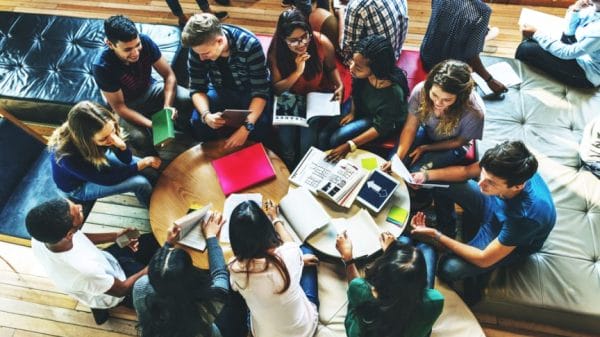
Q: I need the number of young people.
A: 11